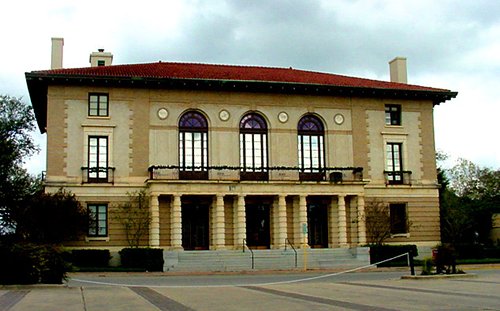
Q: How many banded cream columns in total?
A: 8